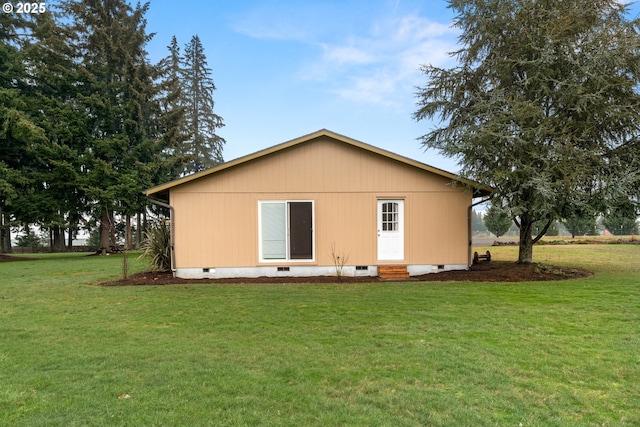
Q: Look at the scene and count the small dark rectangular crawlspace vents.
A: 4